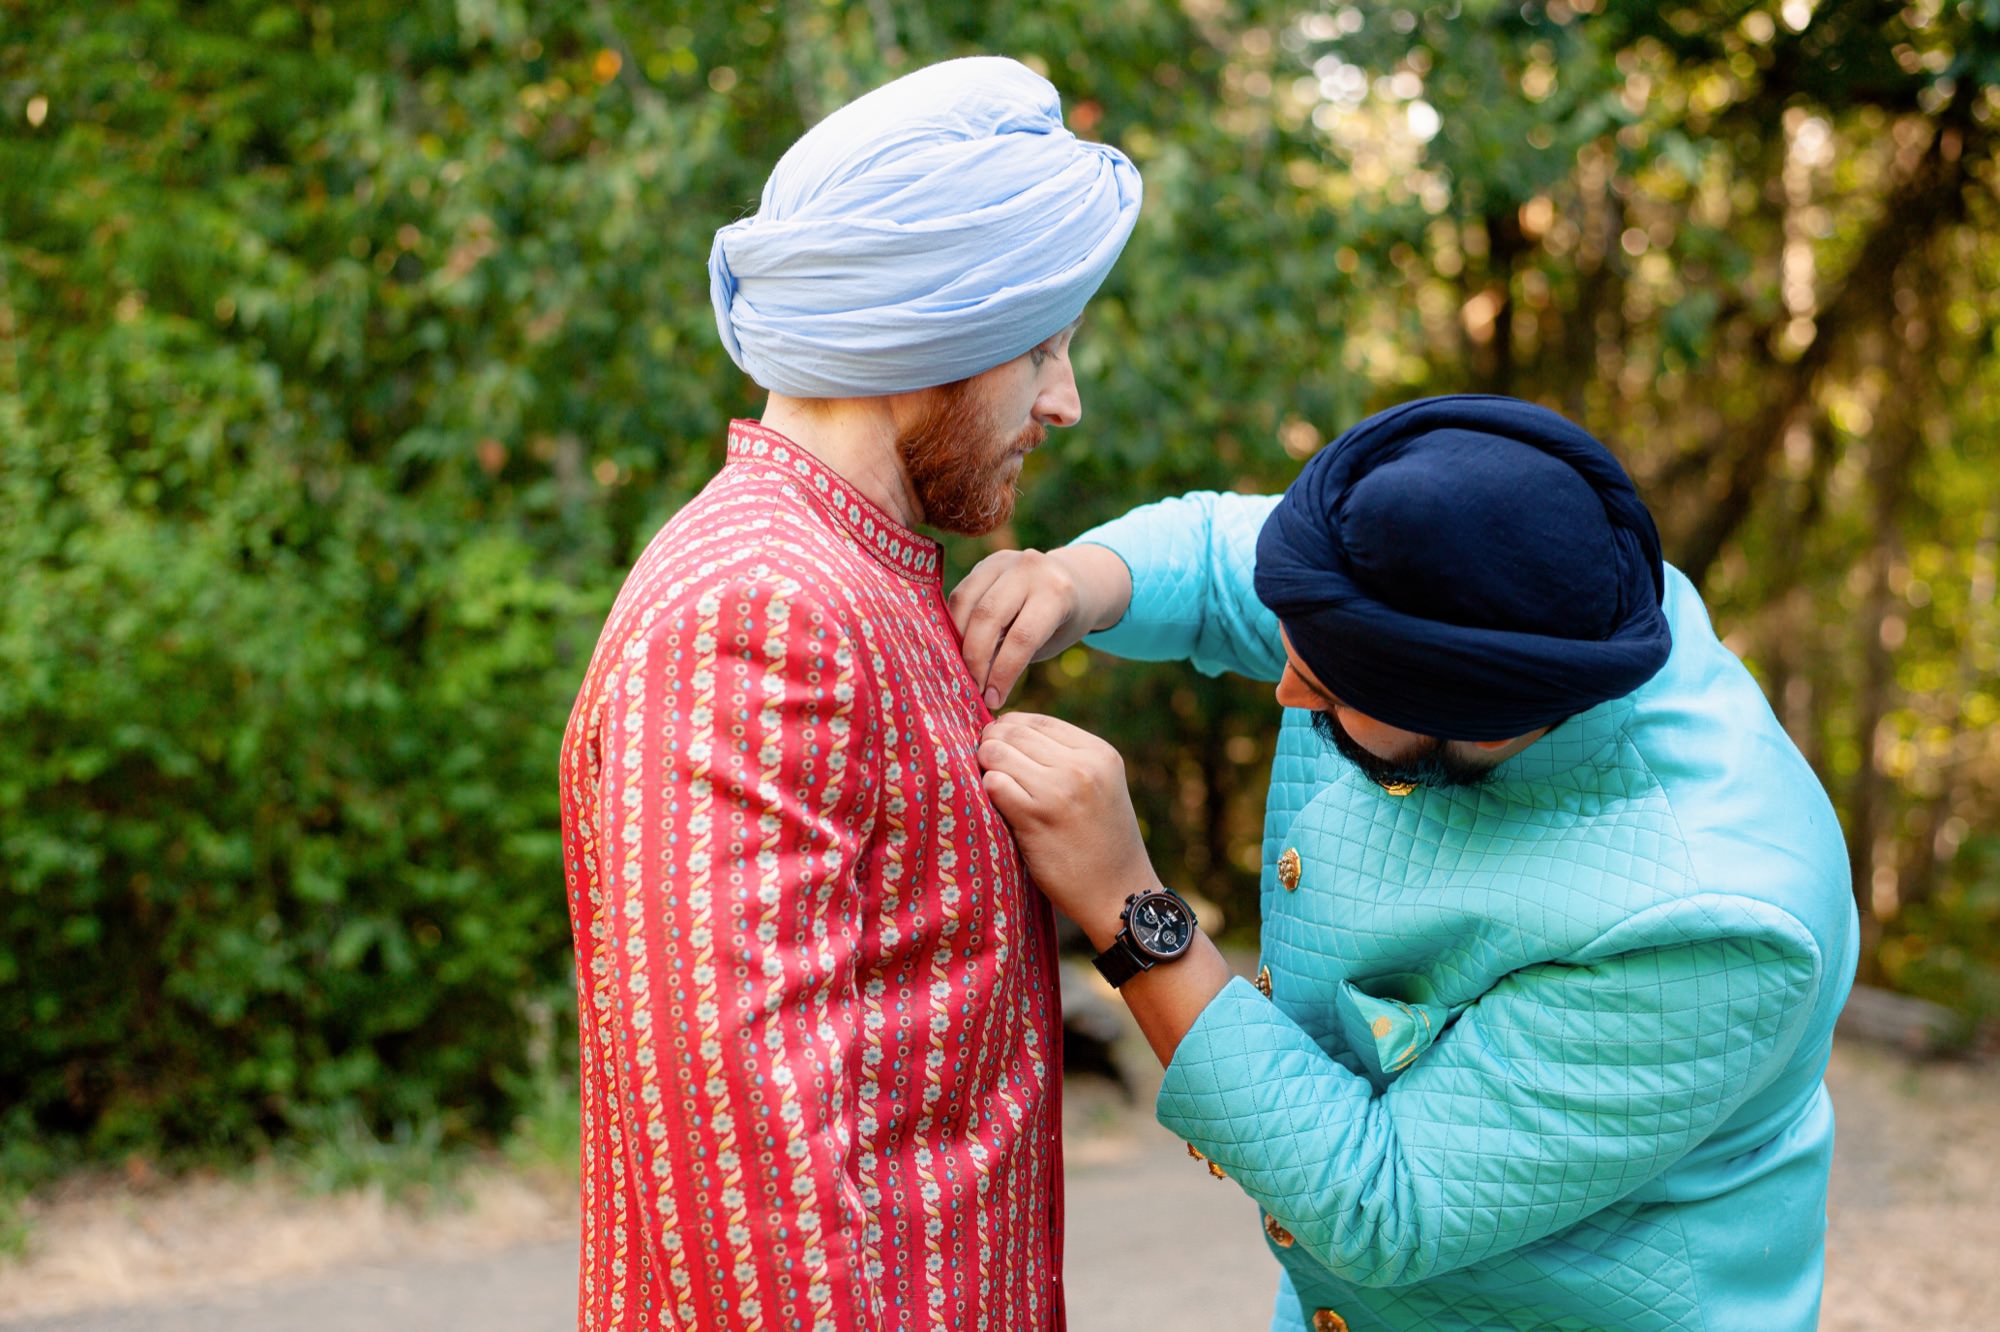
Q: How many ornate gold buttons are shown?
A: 7